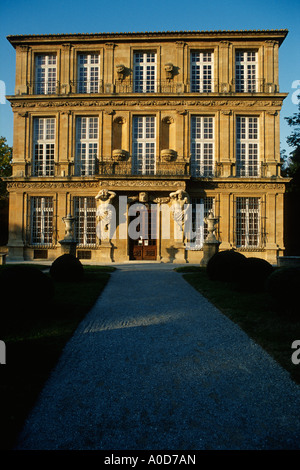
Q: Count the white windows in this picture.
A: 14